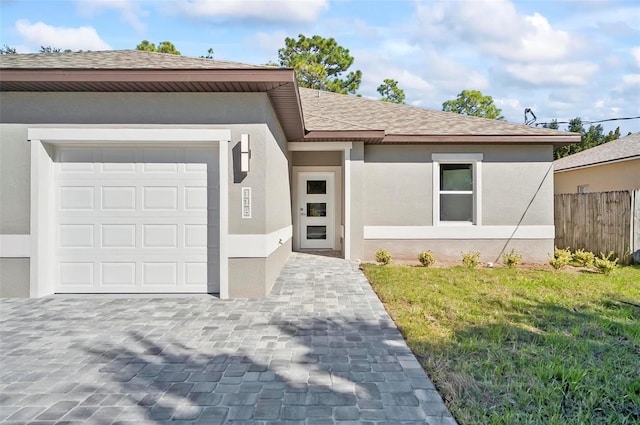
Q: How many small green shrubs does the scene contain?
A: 7